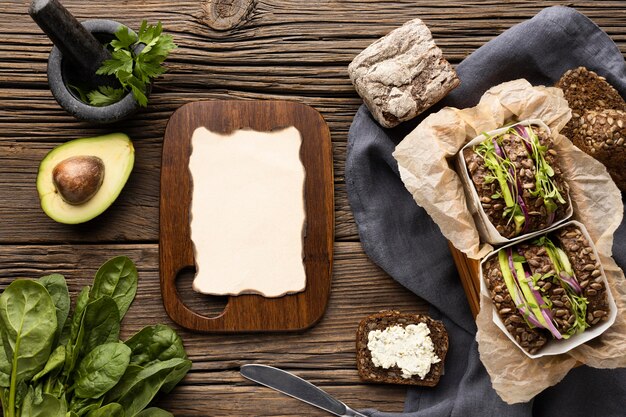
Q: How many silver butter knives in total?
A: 1